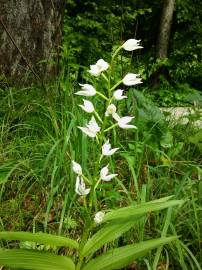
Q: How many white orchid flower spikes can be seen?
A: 1